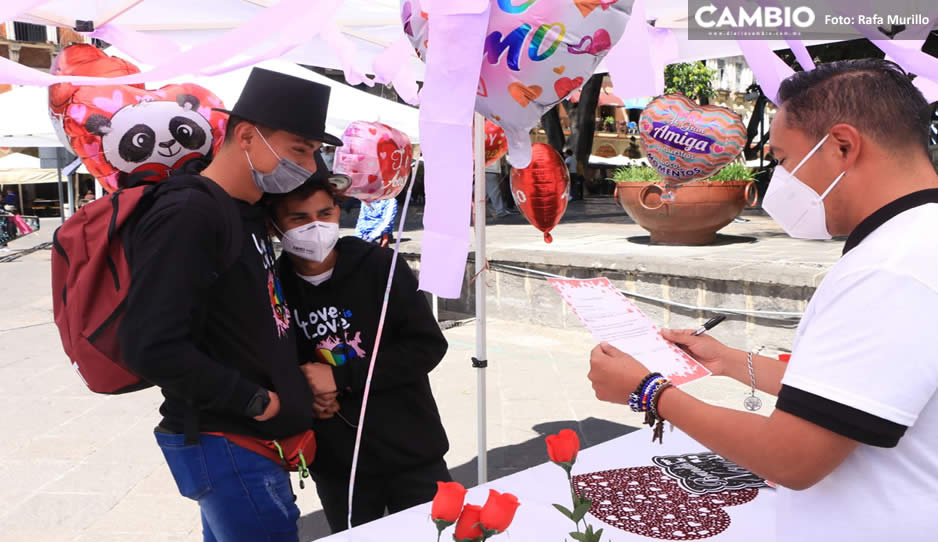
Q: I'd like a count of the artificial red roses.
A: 4